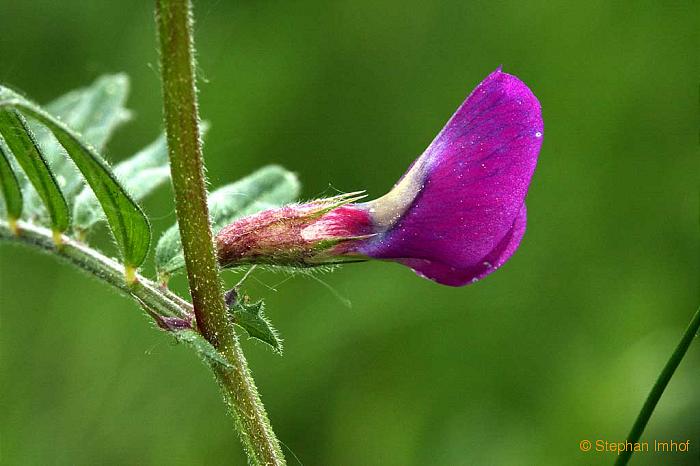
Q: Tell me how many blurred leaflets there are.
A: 3